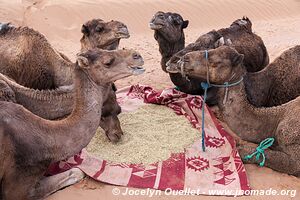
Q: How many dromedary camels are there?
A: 6